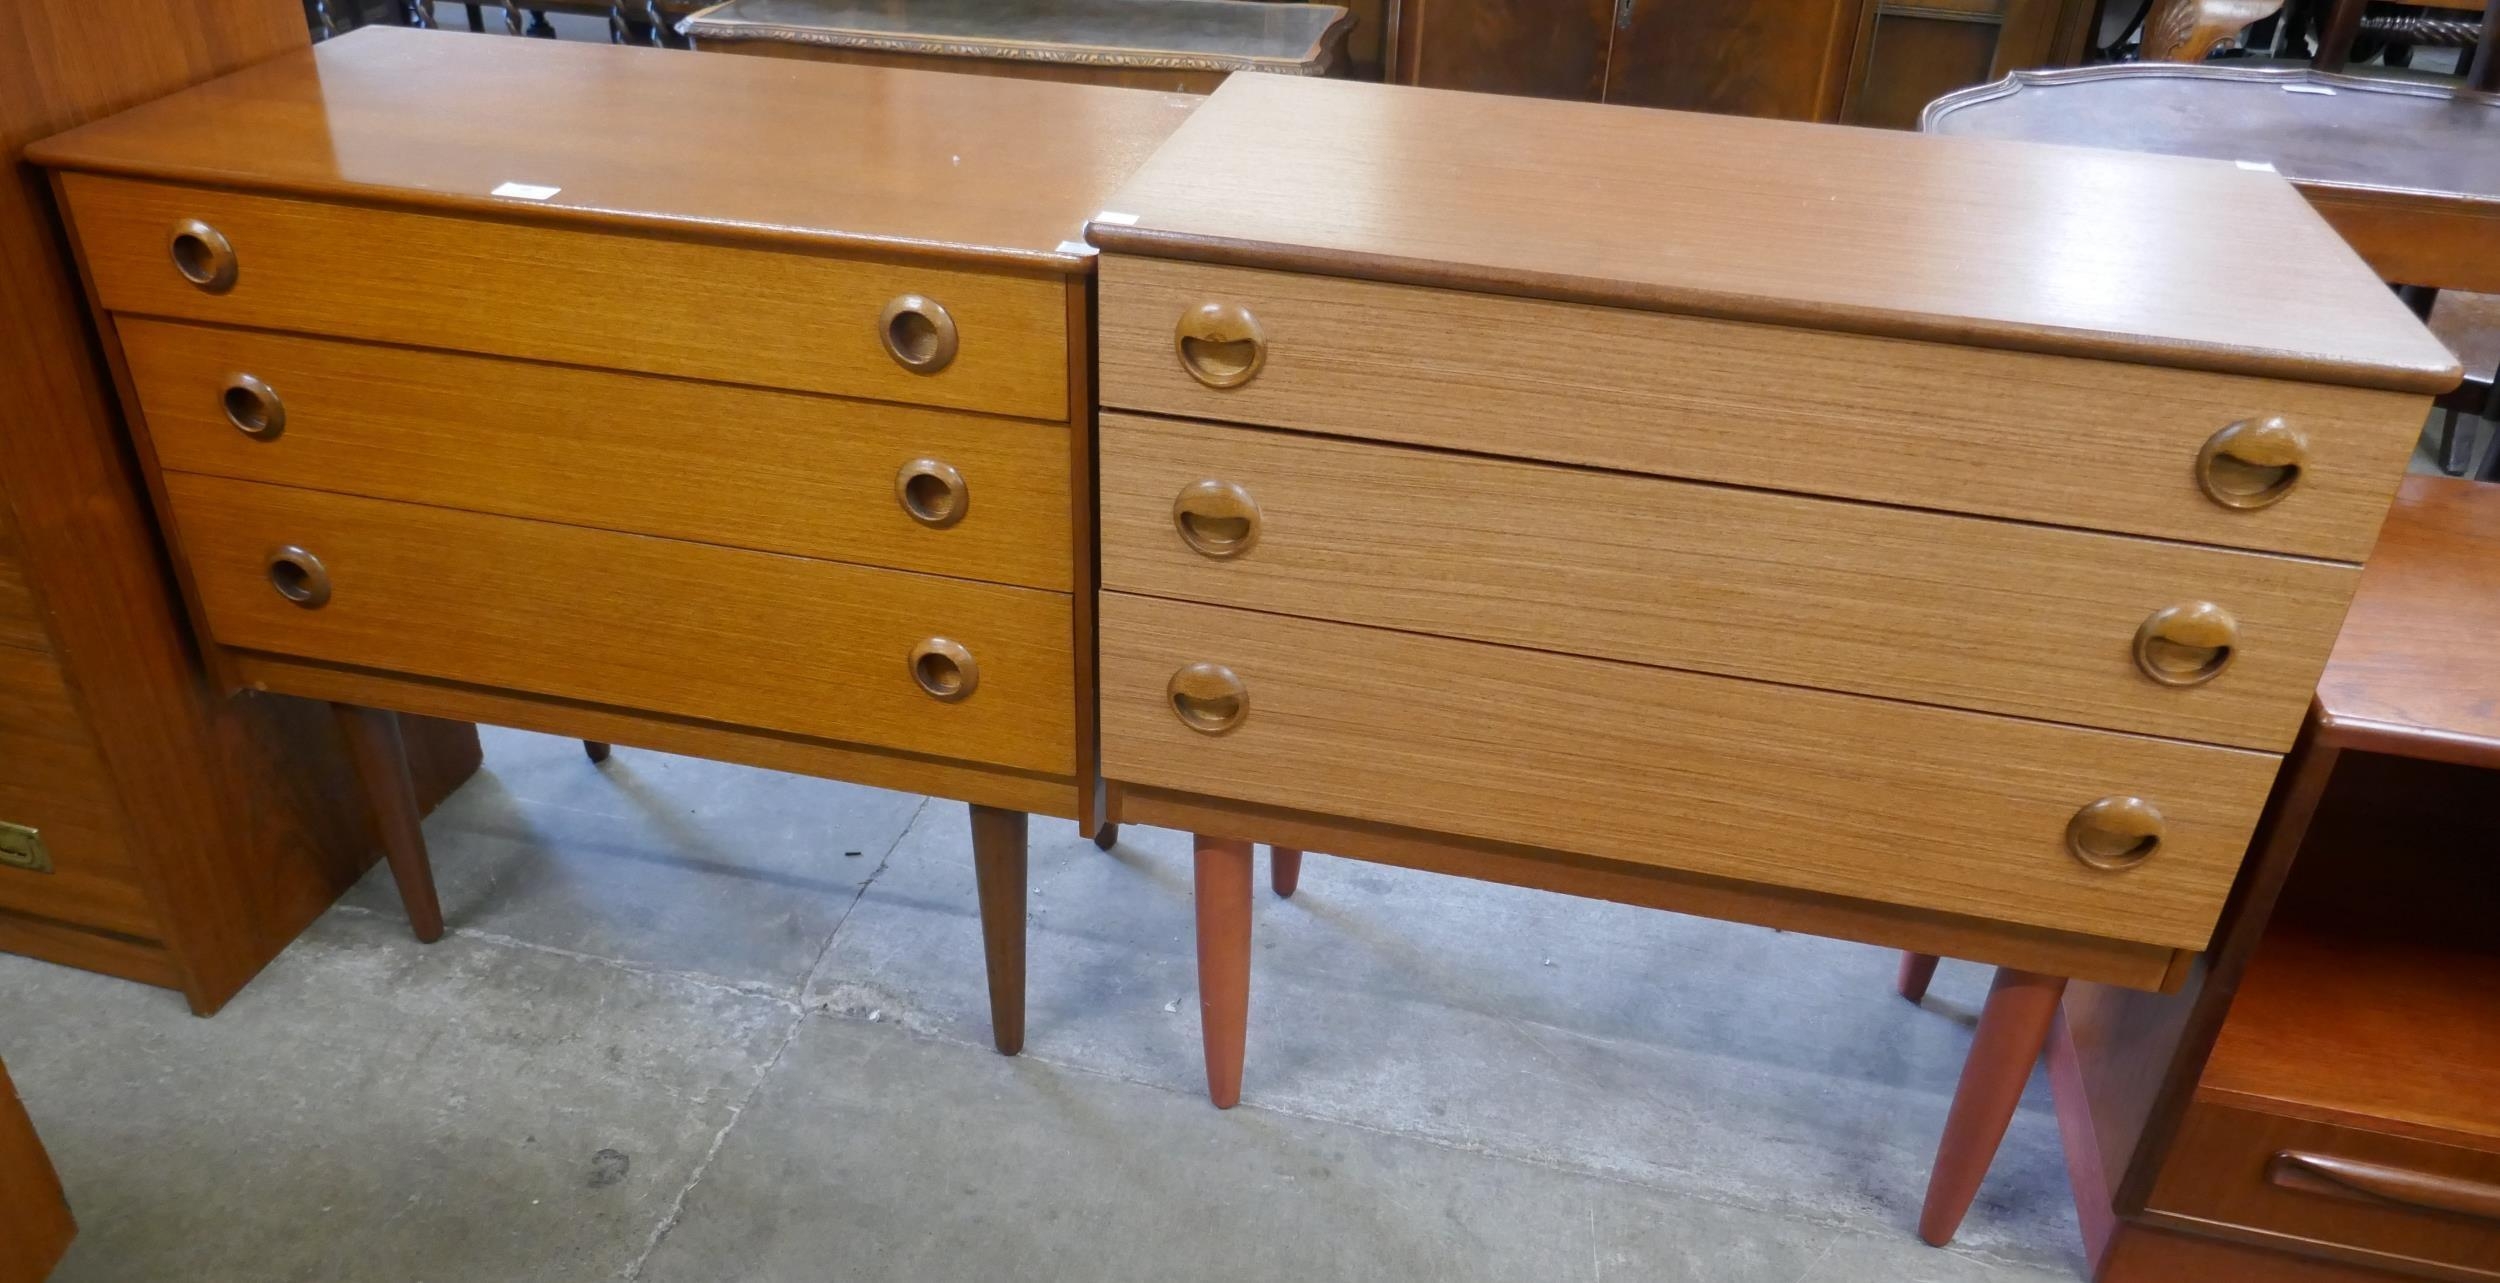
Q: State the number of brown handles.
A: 13